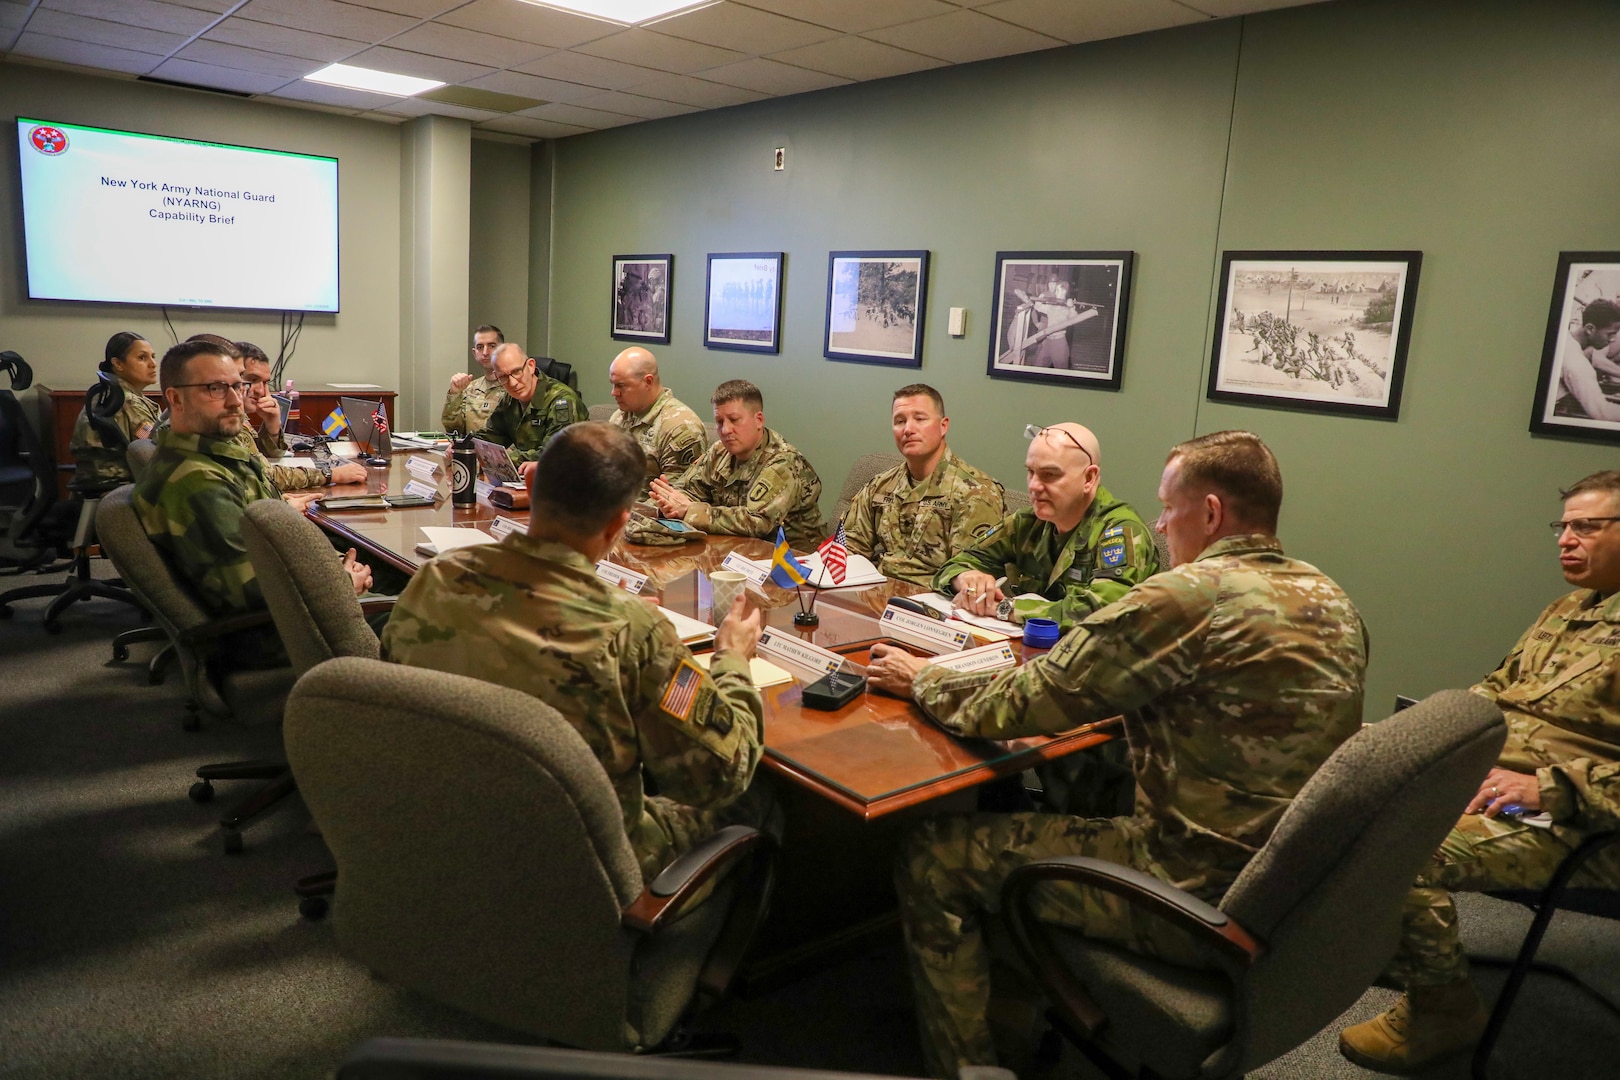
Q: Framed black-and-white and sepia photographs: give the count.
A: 6